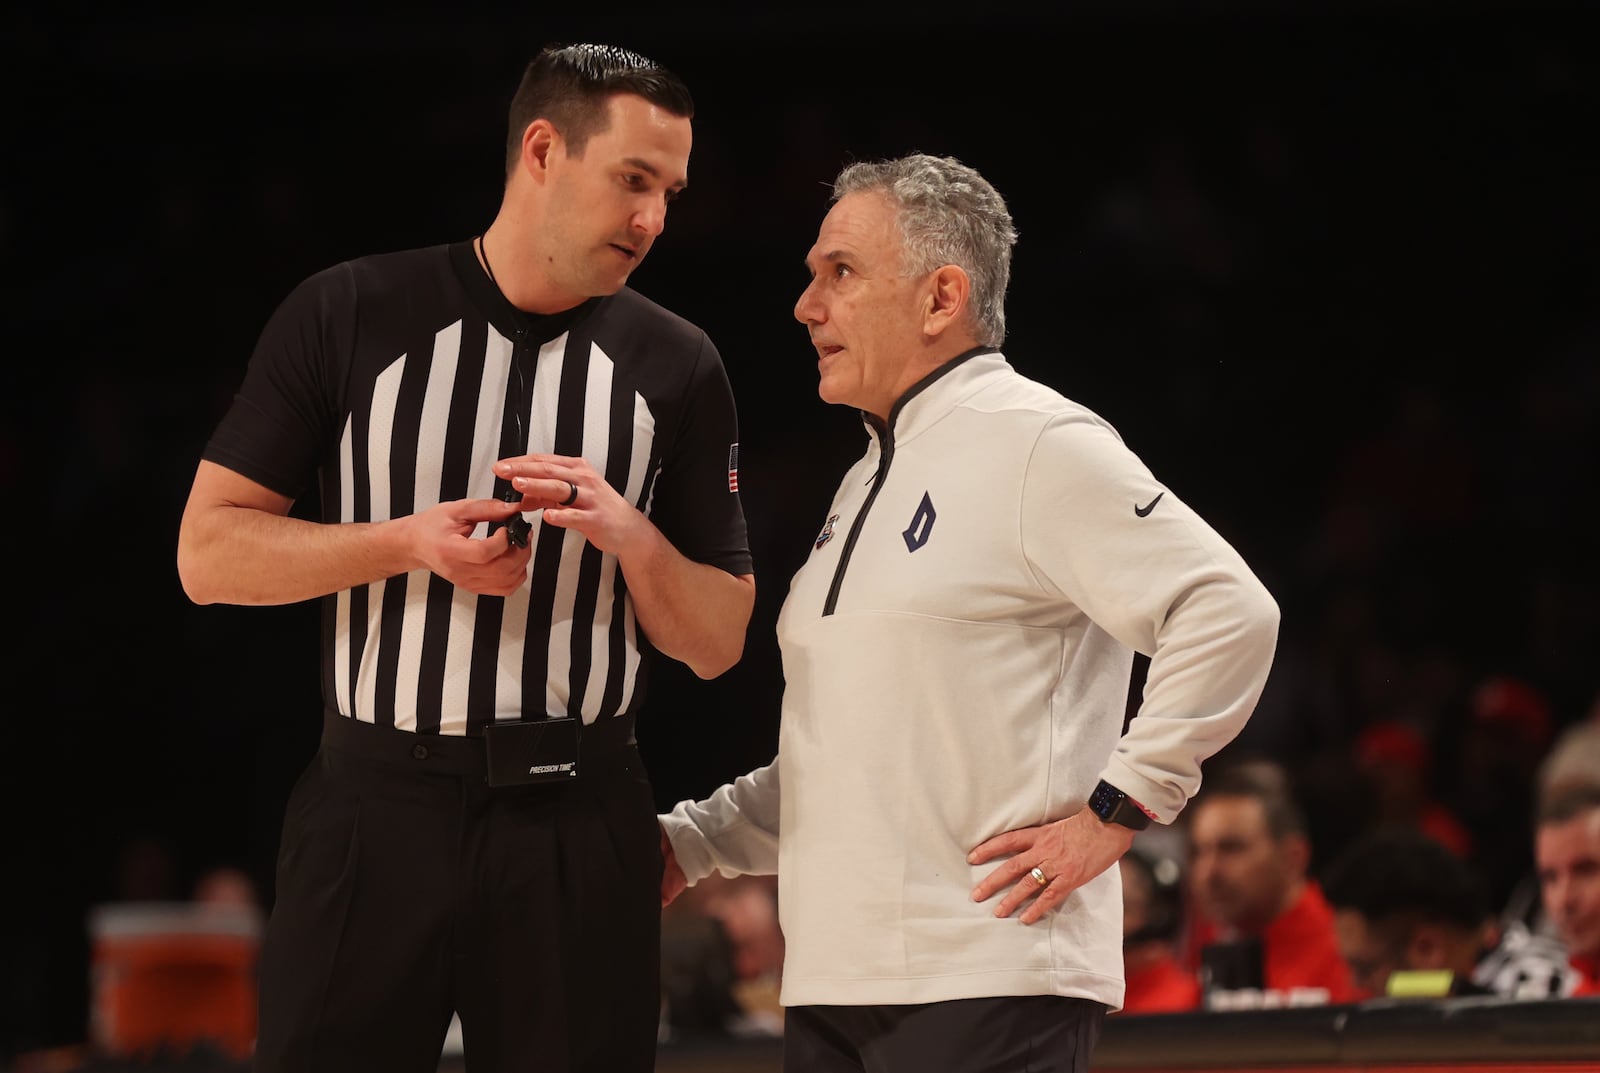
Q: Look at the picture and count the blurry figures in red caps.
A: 2